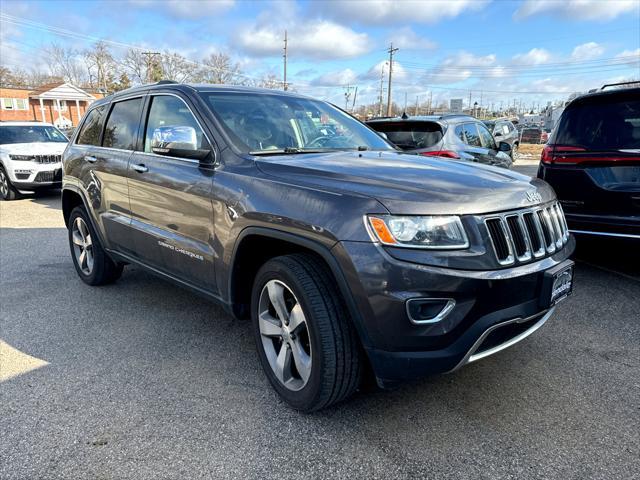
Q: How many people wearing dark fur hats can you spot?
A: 0